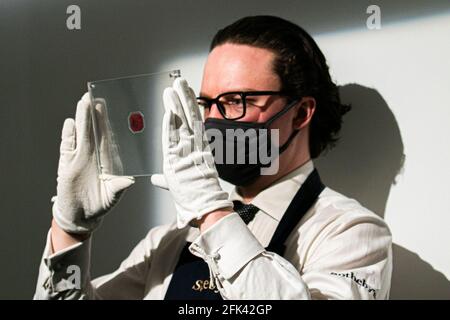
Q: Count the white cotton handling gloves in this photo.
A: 2